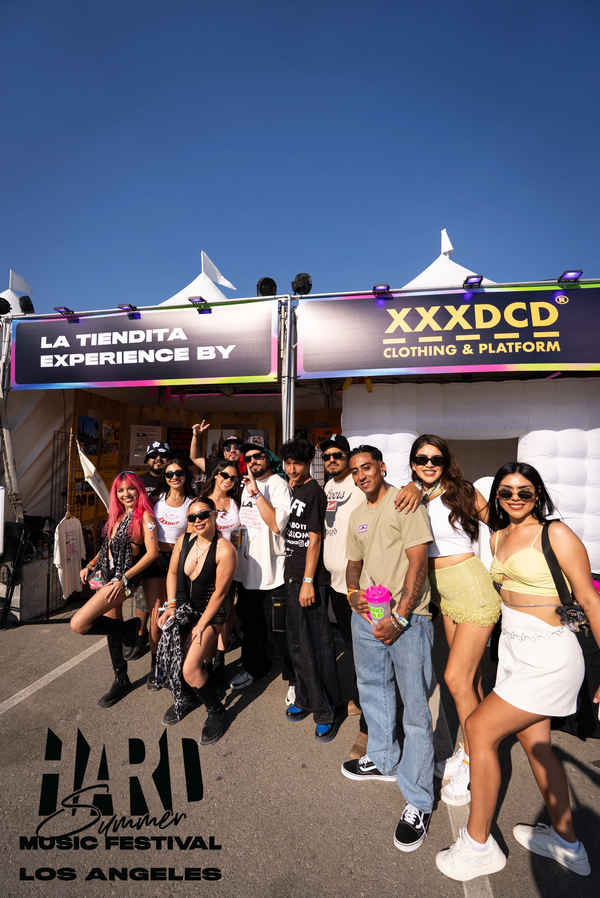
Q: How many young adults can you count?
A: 12